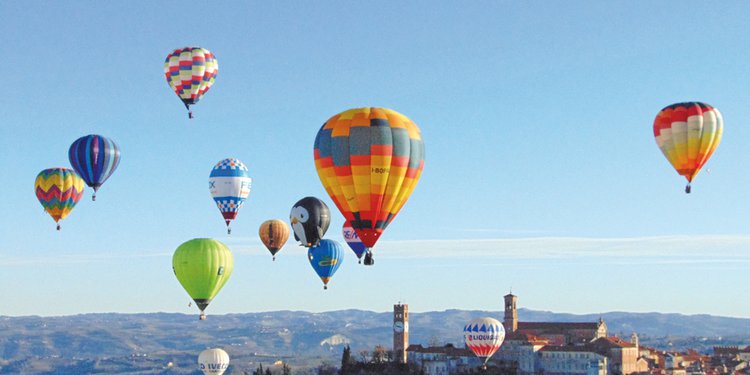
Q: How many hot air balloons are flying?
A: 13